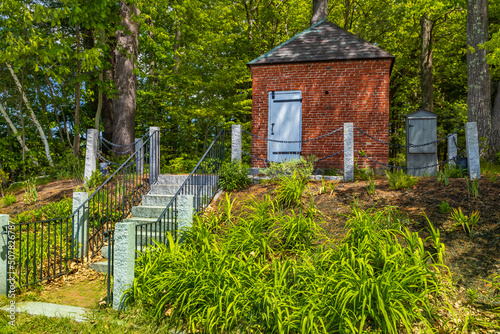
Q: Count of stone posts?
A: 11